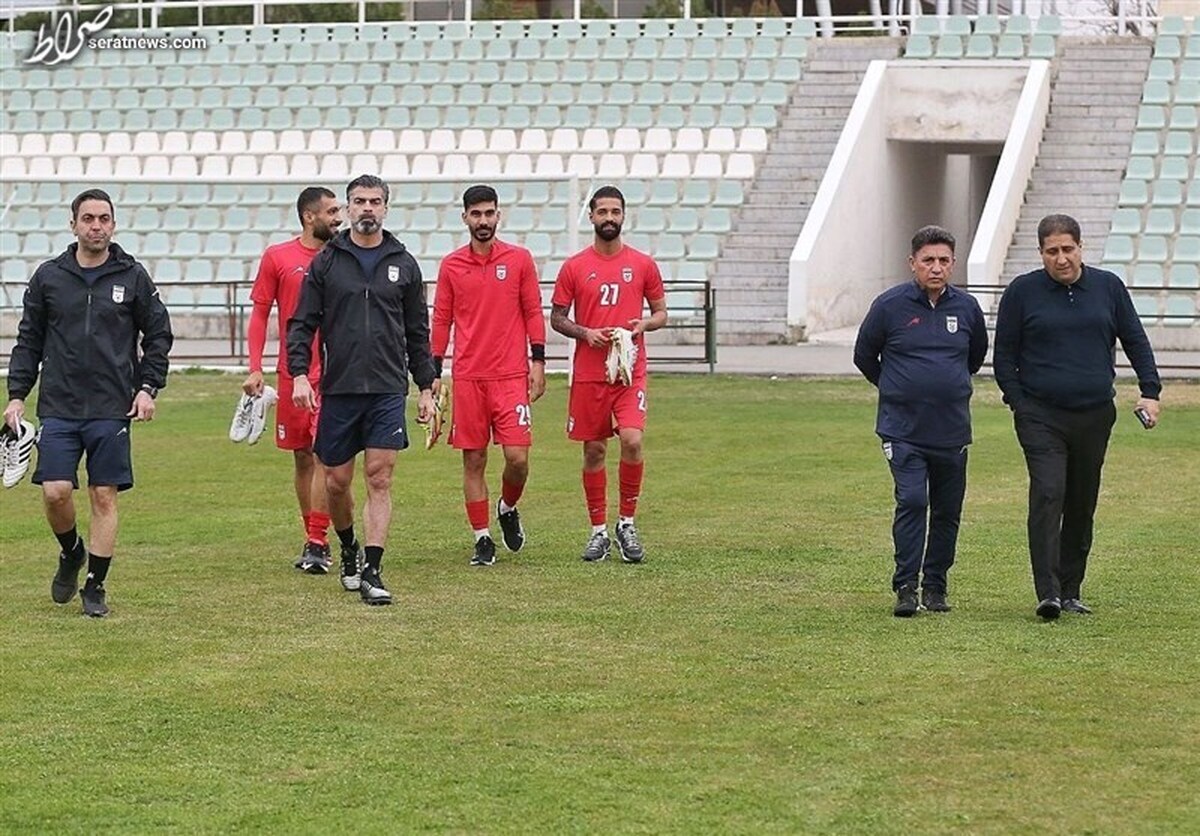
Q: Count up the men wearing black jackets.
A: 2